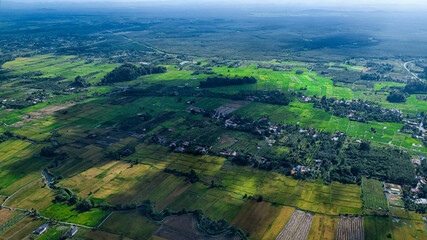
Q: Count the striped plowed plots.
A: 2